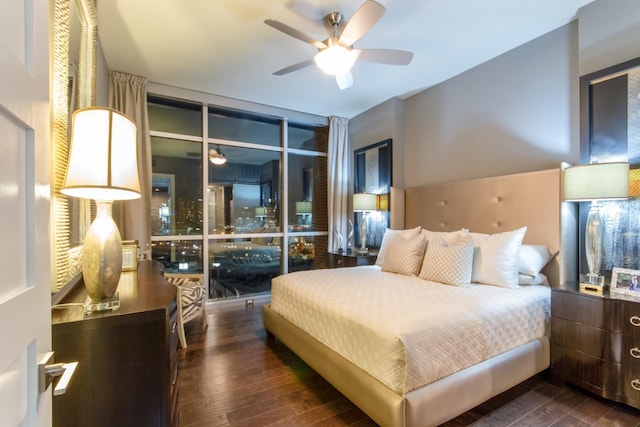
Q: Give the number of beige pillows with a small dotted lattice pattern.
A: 2